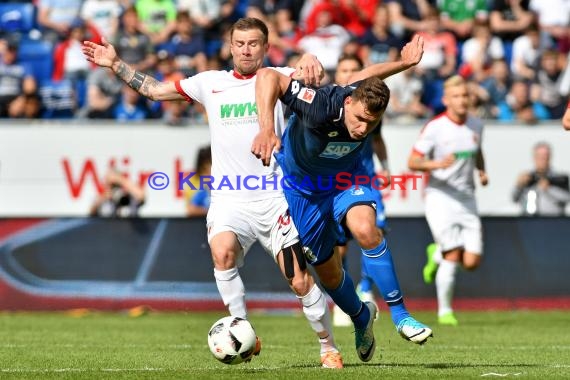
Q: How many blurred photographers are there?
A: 2